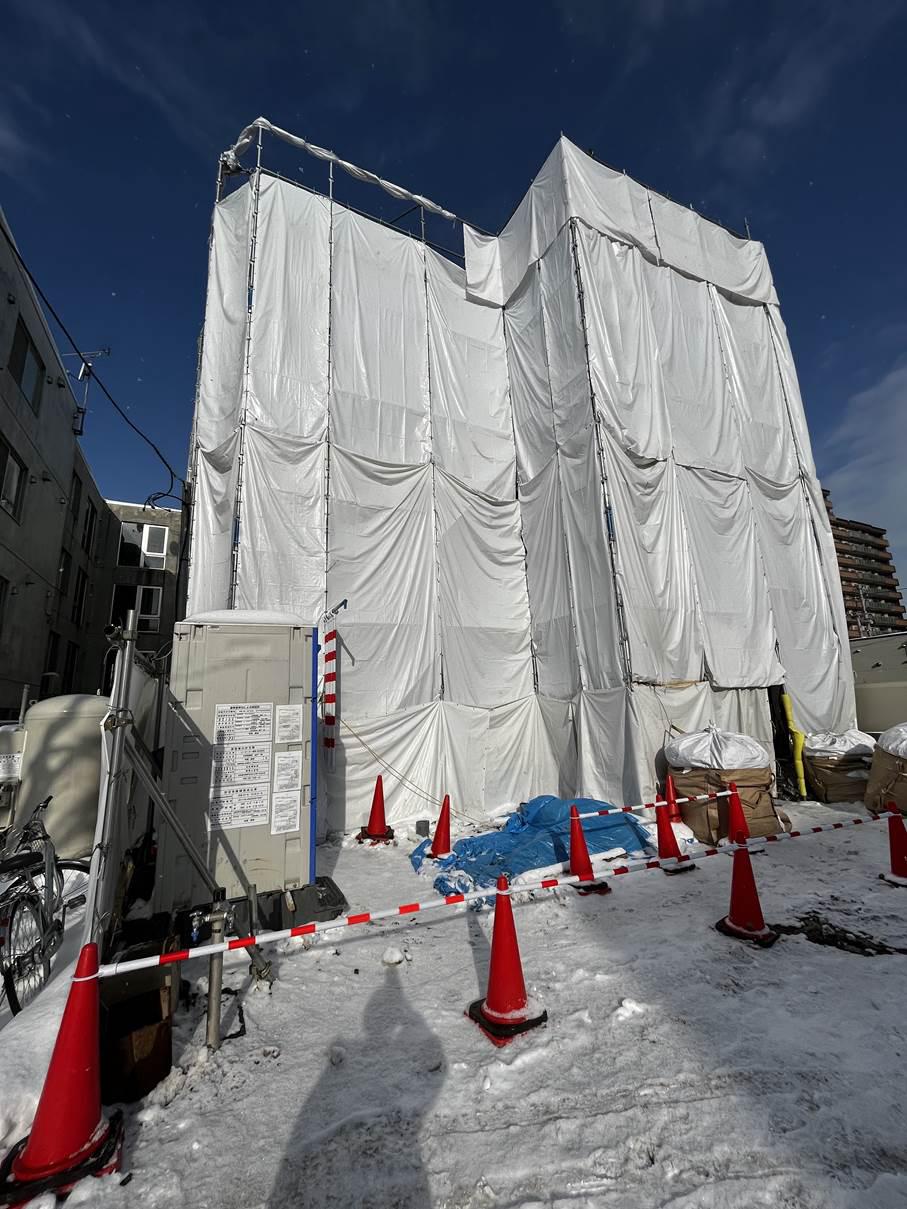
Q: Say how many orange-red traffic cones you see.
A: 10